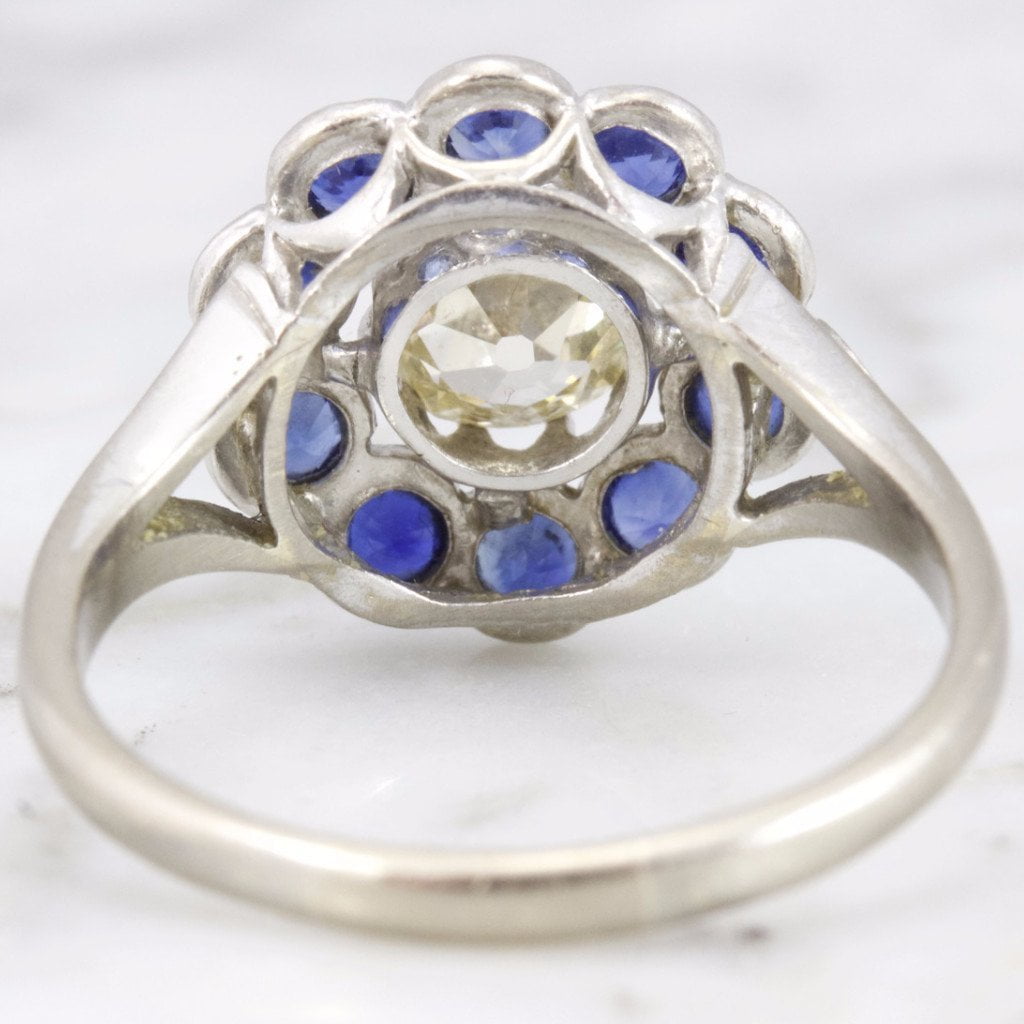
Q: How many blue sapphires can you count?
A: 10